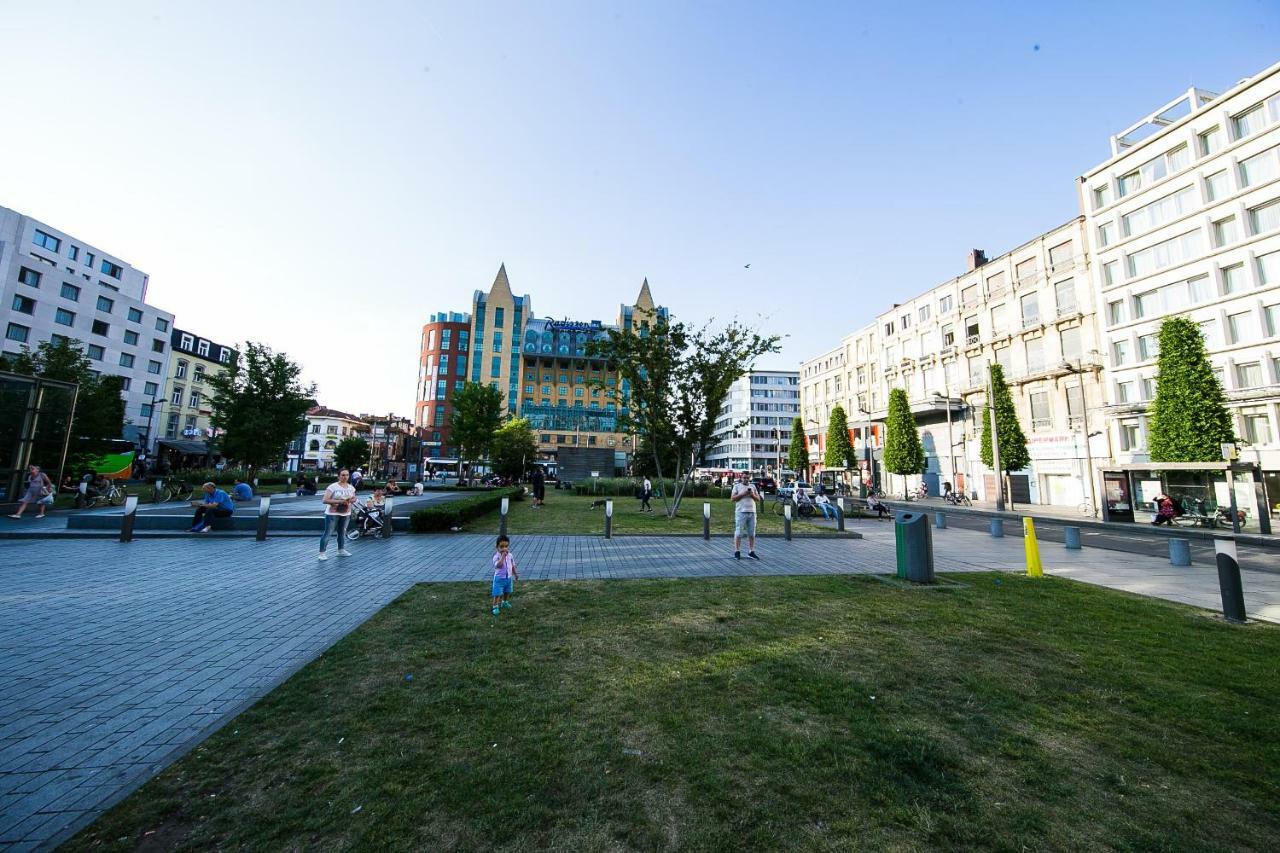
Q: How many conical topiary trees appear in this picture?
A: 5